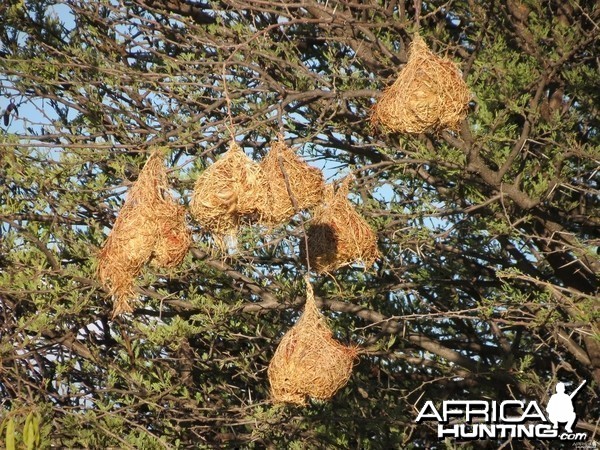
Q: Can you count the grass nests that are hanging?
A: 6